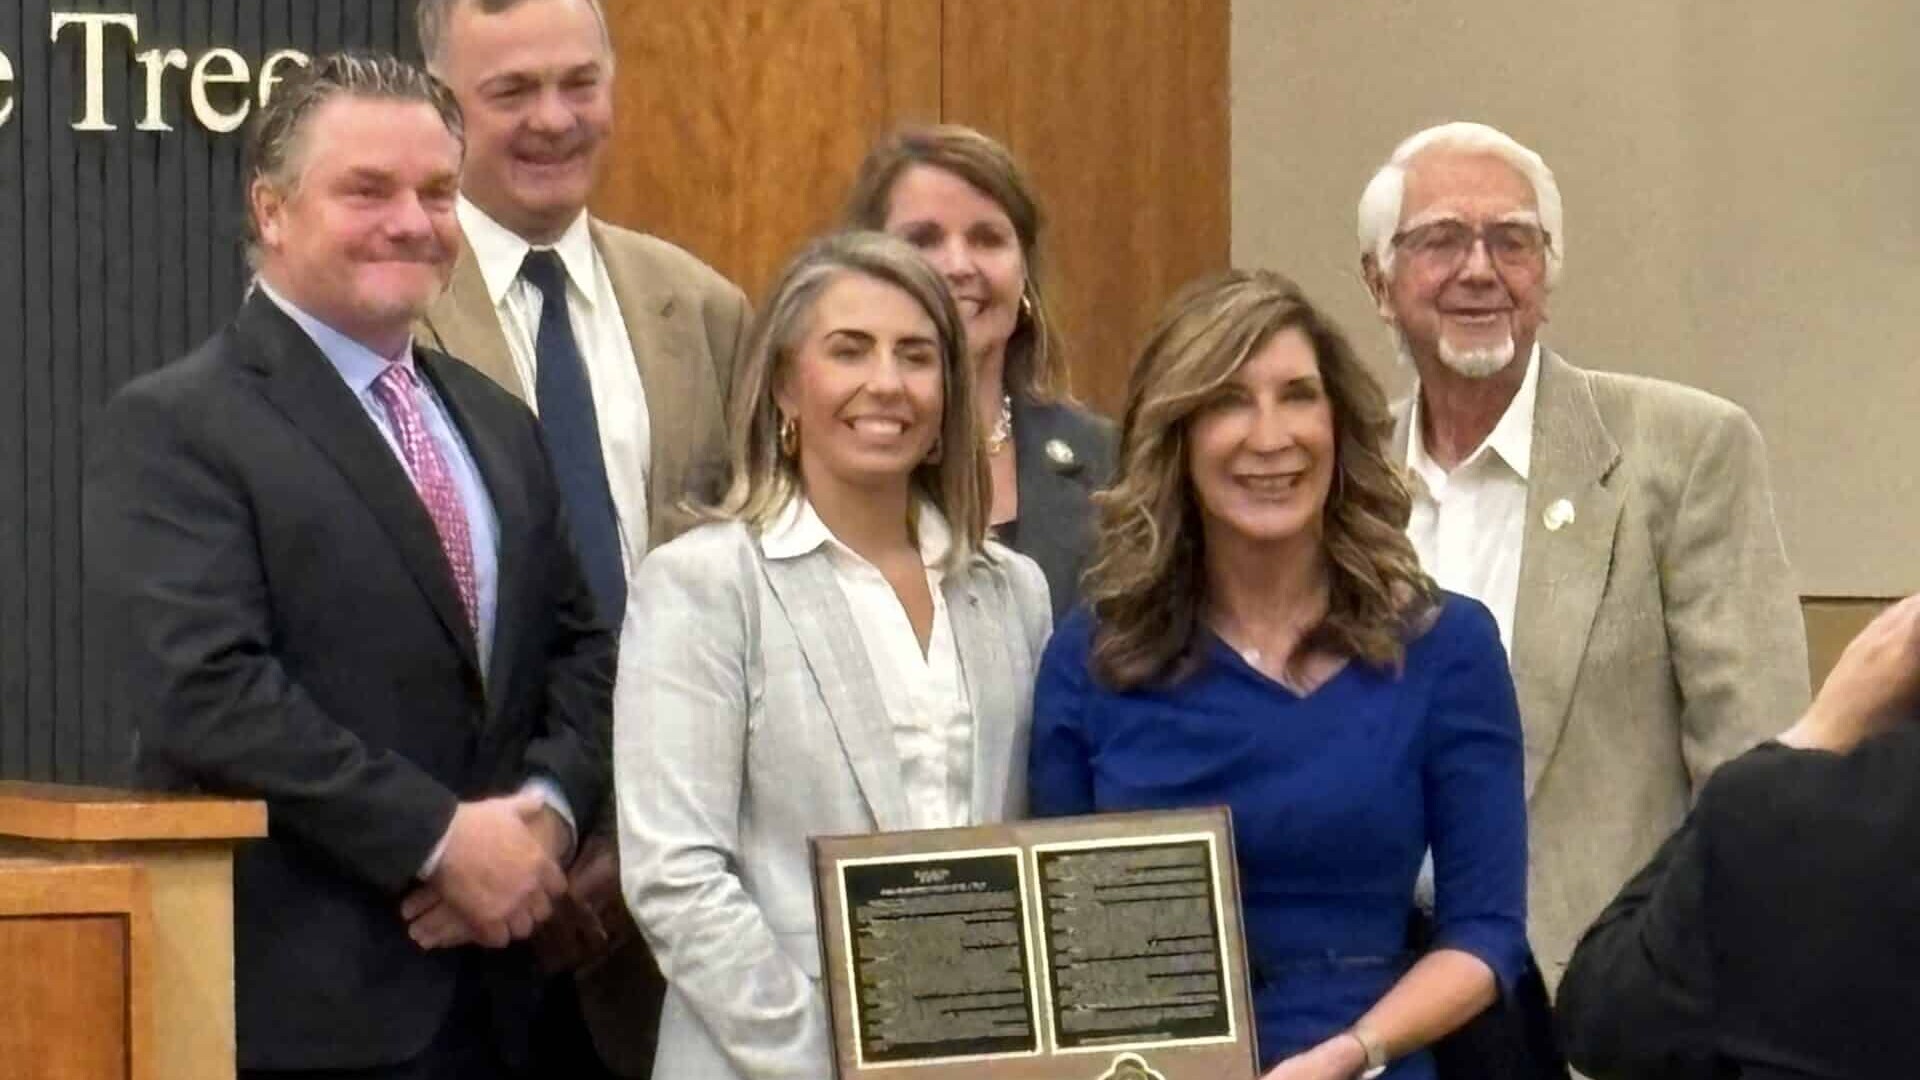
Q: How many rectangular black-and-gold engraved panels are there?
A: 2